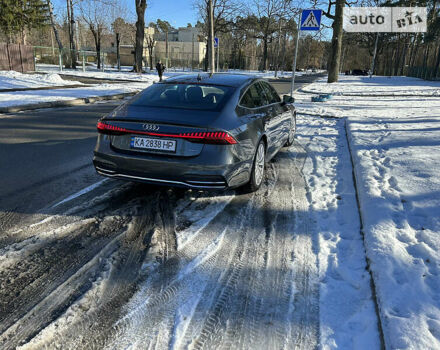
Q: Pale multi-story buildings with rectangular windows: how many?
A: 1